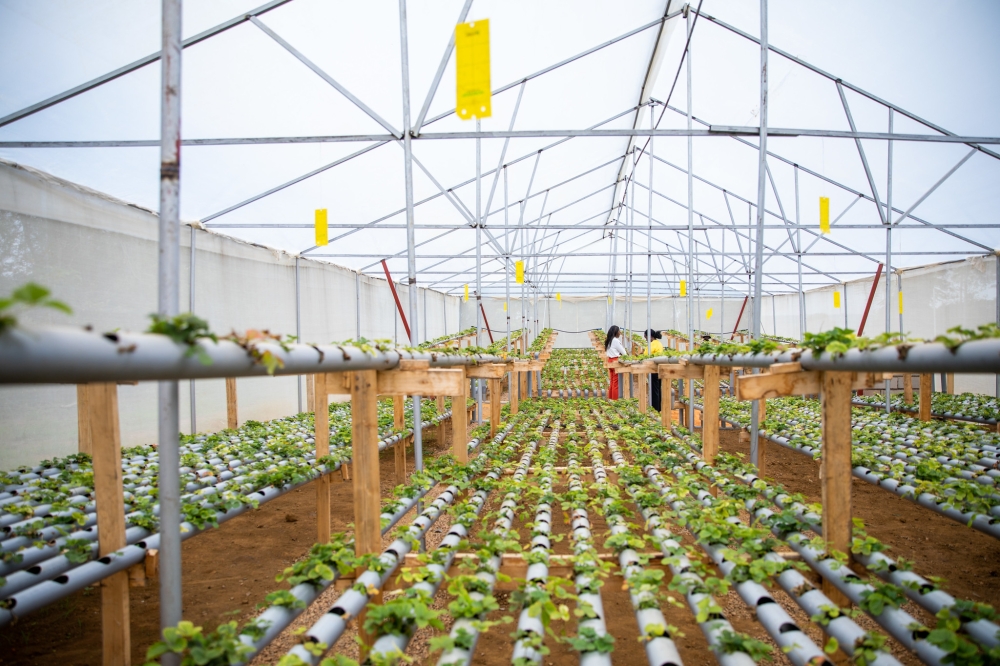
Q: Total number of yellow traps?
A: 12